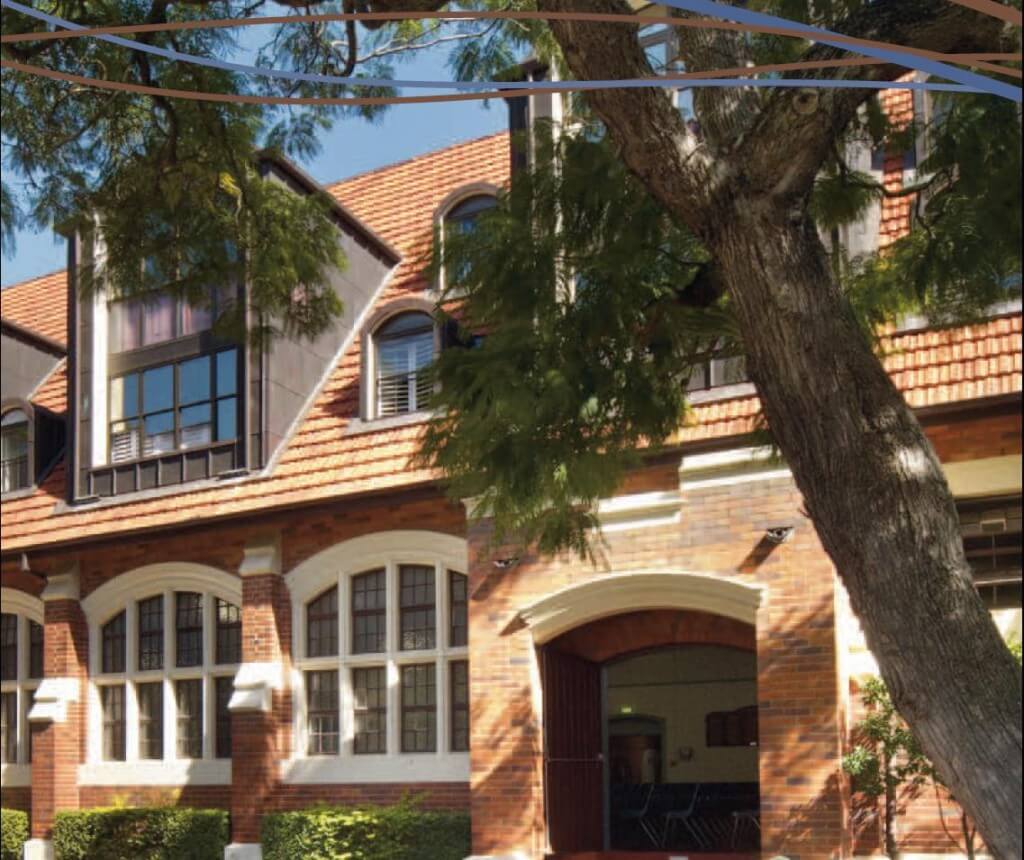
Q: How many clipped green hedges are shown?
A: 3